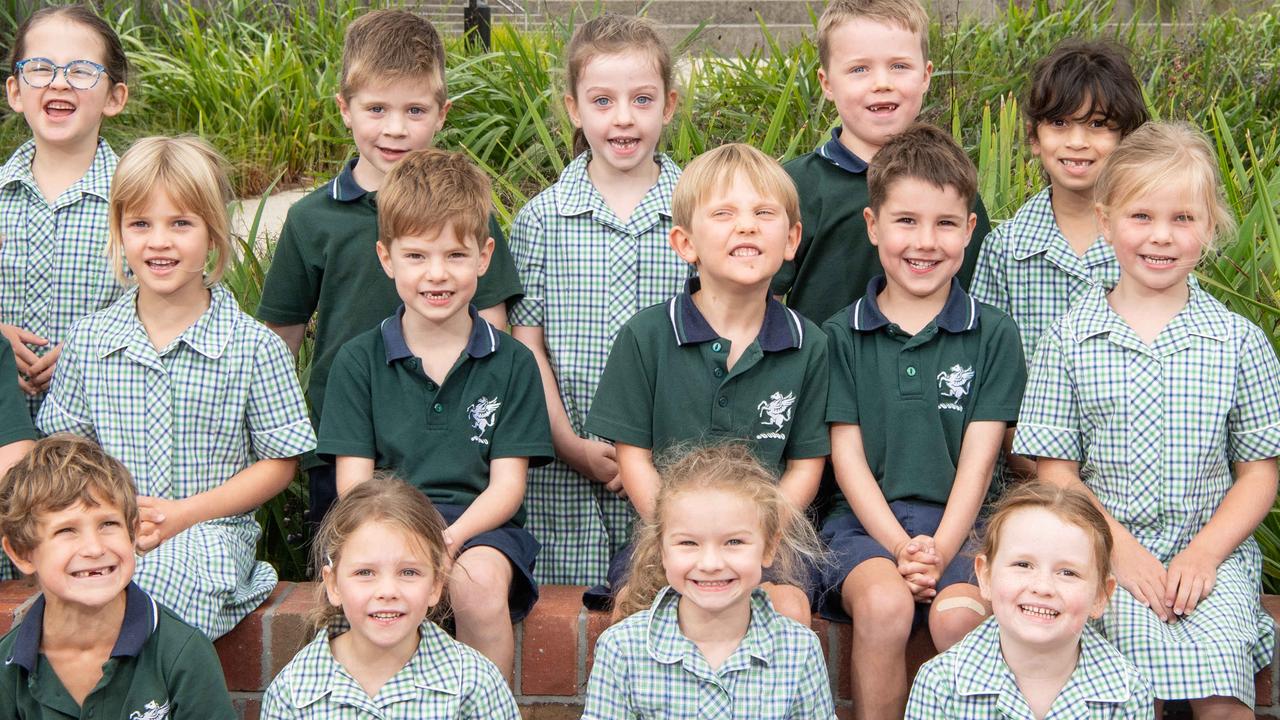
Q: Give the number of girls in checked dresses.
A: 8